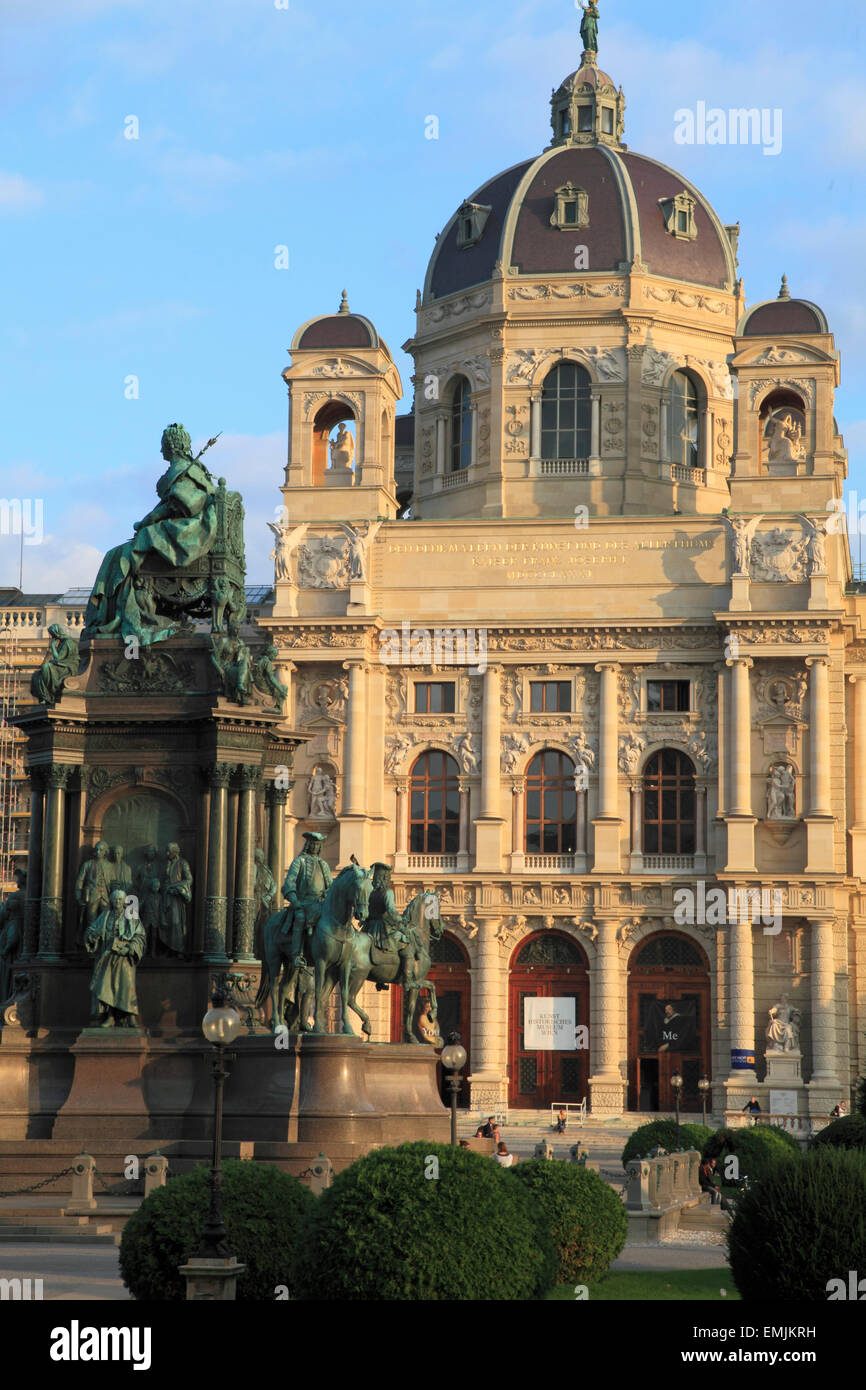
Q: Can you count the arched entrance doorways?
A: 3